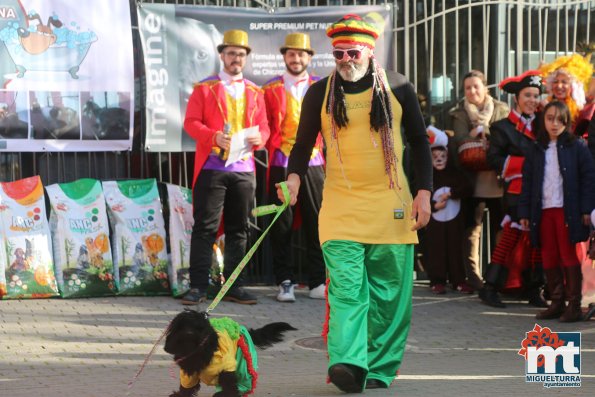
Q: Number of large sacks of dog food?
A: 4